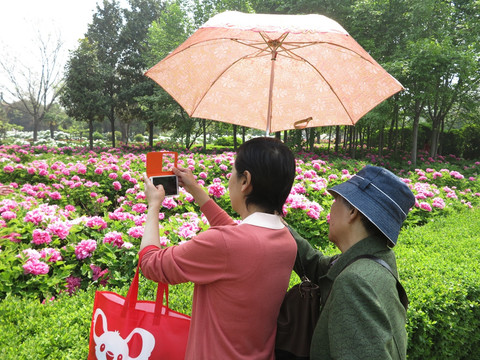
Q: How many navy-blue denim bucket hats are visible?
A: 1